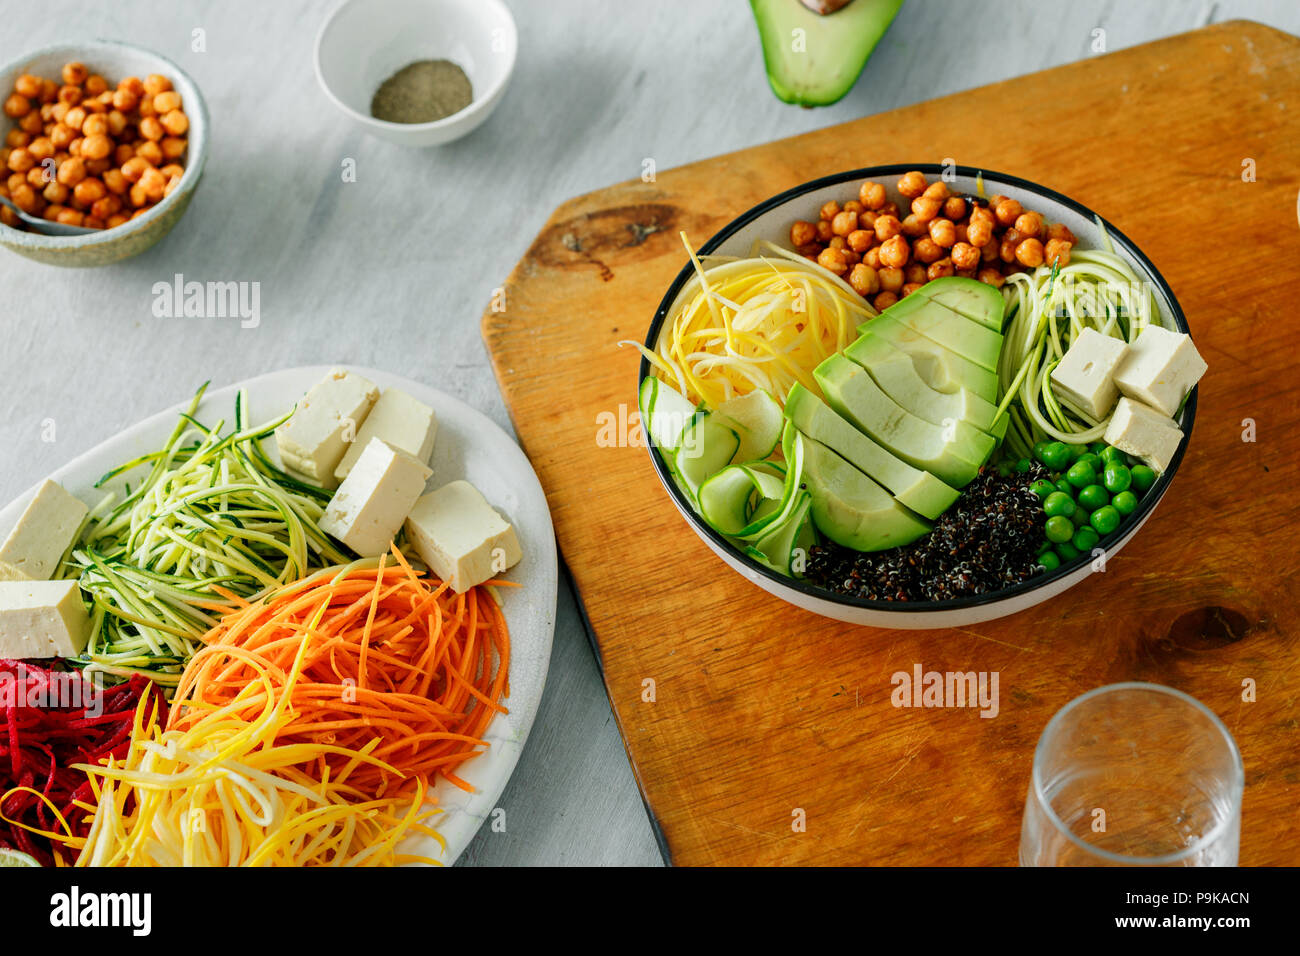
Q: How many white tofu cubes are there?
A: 9